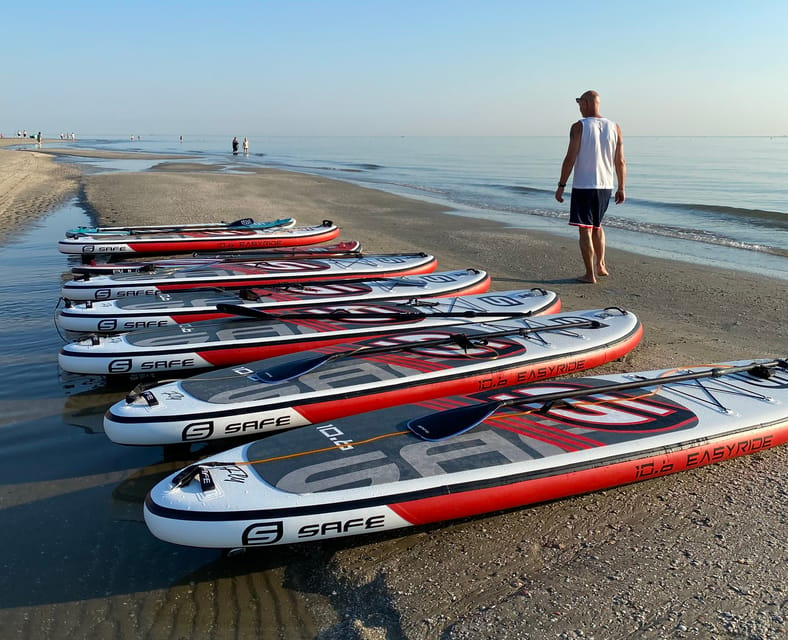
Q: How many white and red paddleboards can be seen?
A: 6